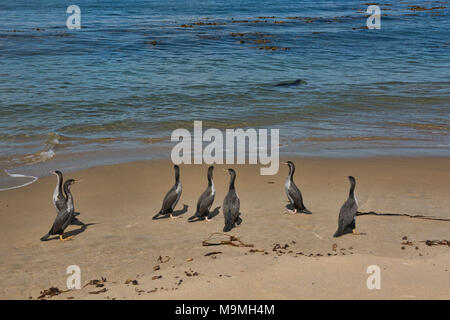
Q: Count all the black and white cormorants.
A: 7